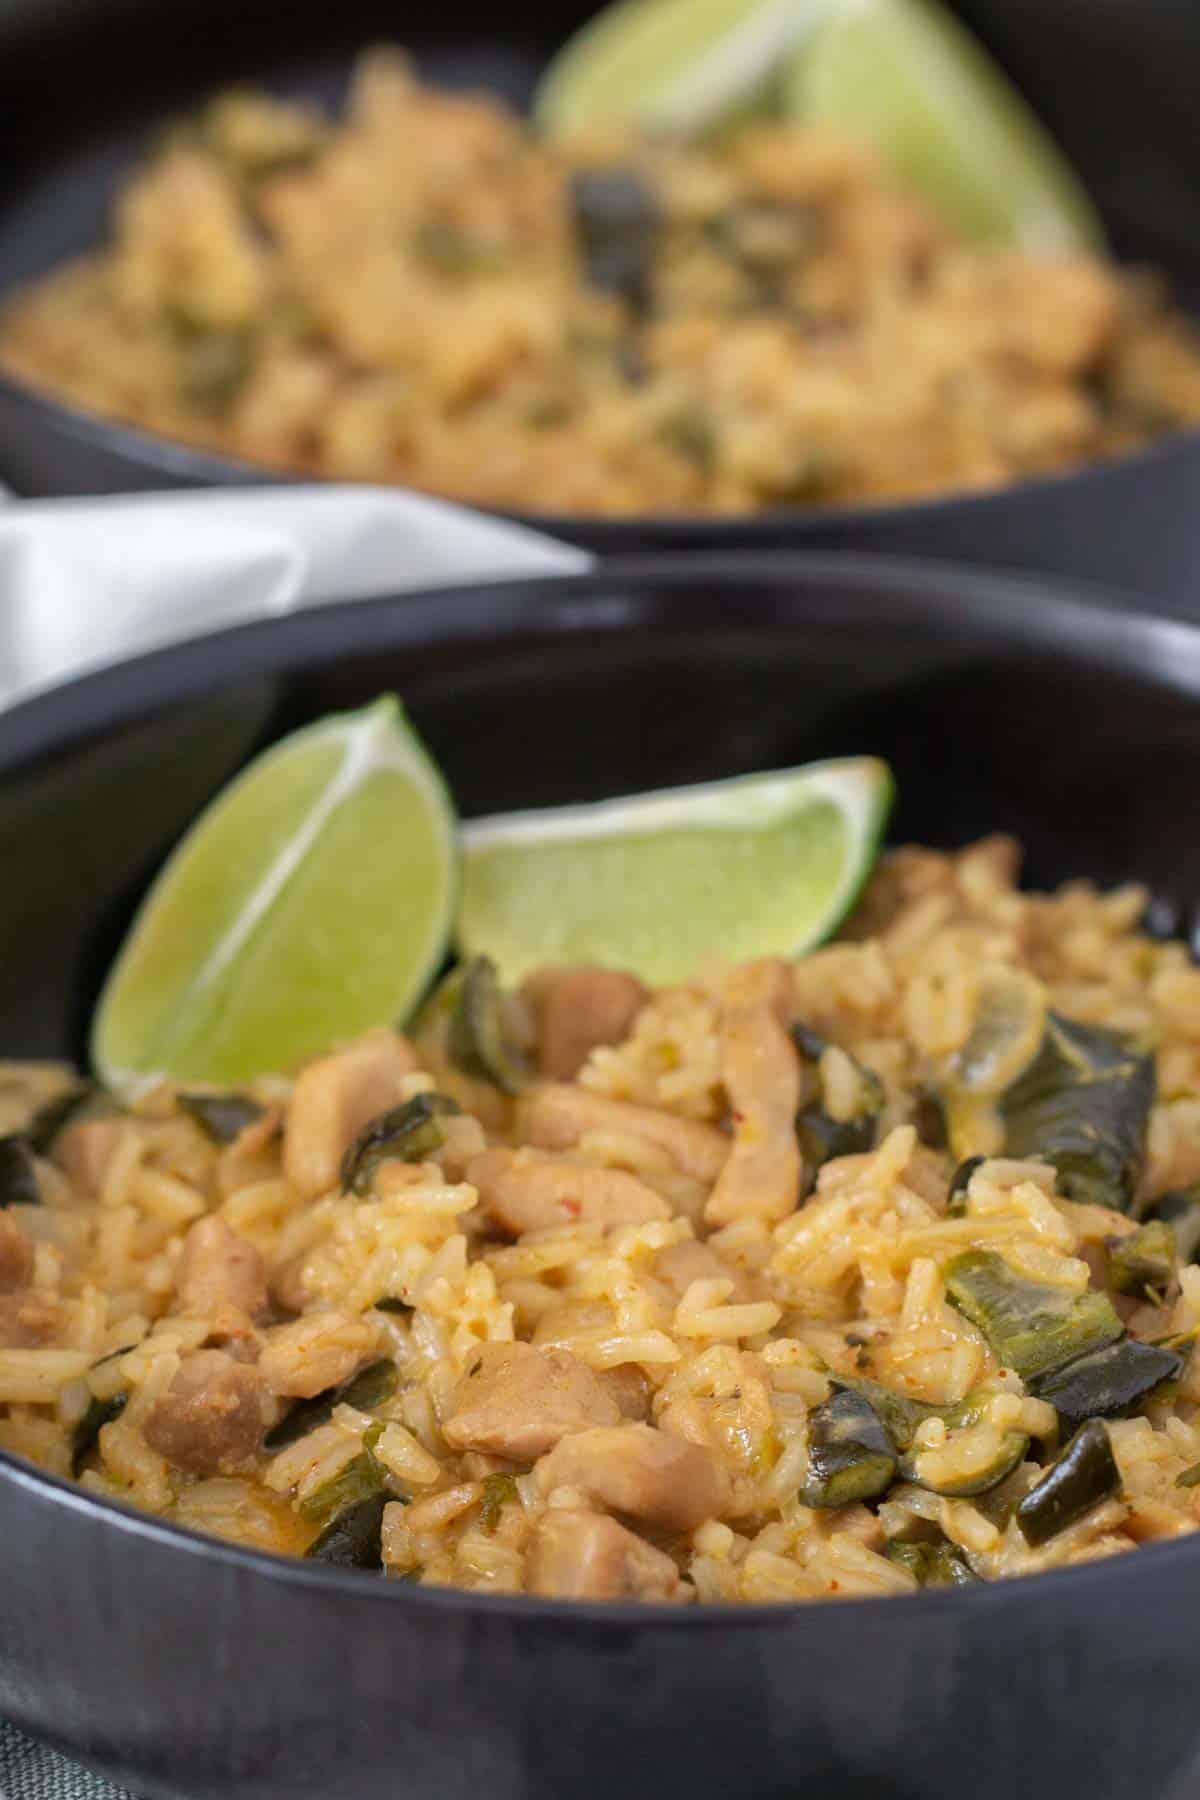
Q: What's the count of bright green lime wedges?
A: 4